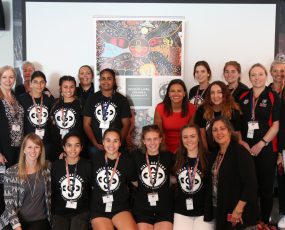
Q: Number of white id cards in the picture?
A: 9